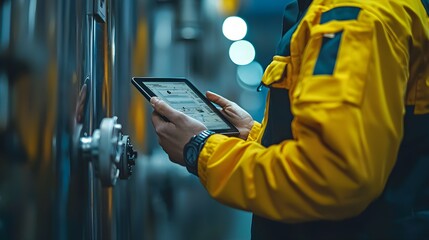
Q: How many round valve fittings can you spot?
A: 2